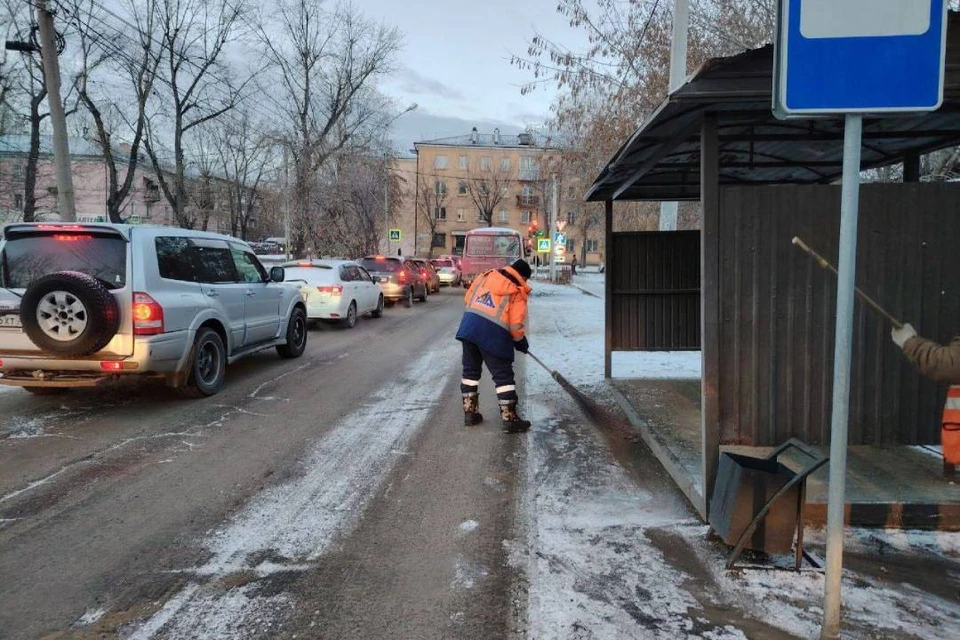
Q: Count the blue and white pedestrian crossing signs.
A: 2